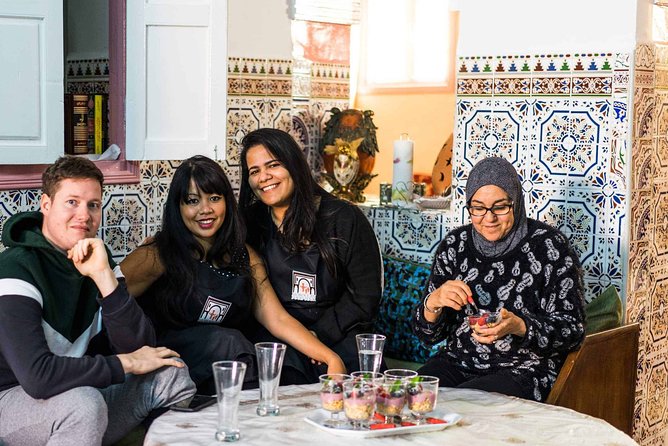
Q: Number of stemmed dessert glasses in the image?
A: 6